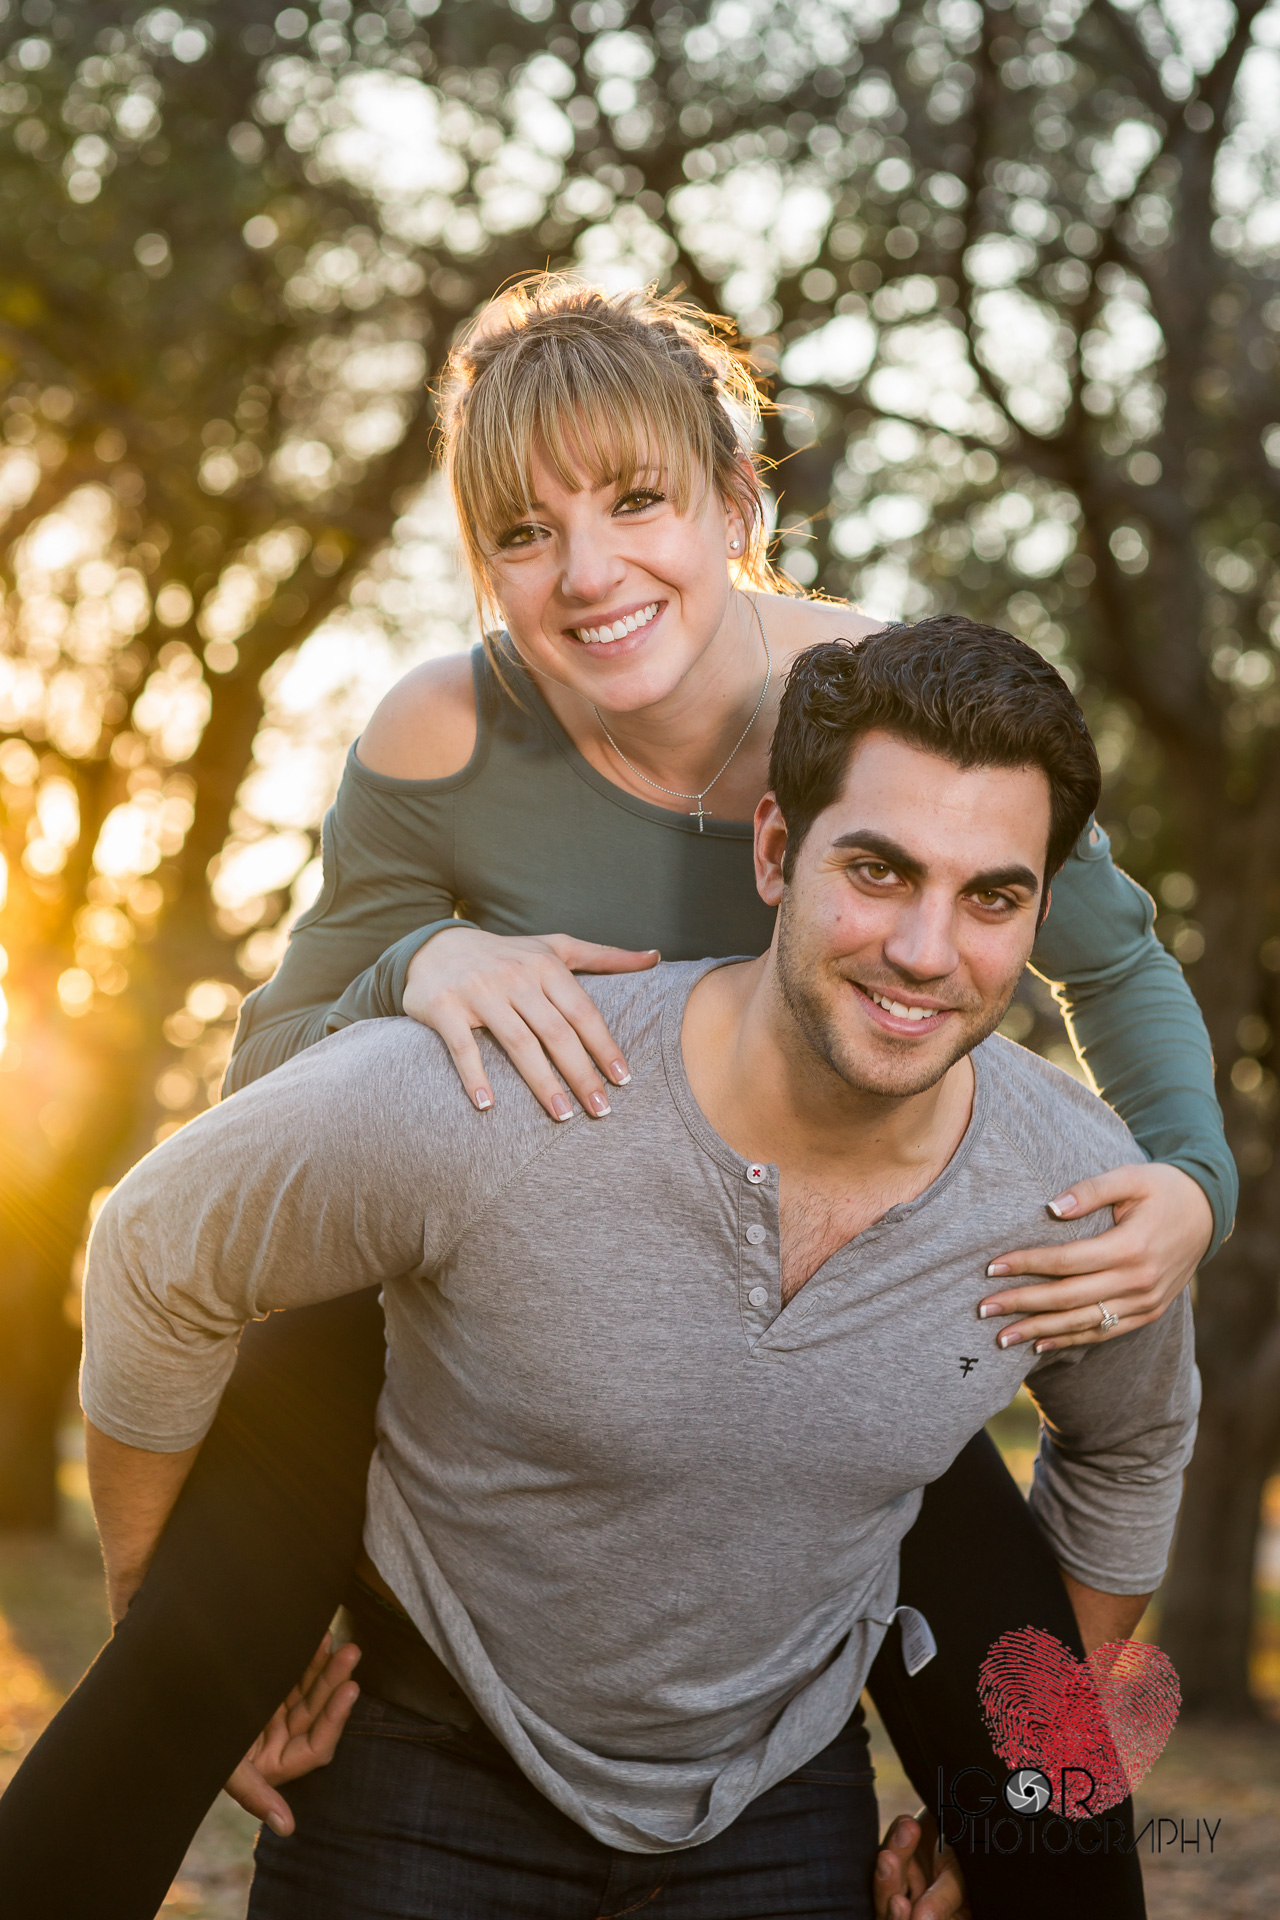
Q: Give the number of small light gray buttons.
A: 3